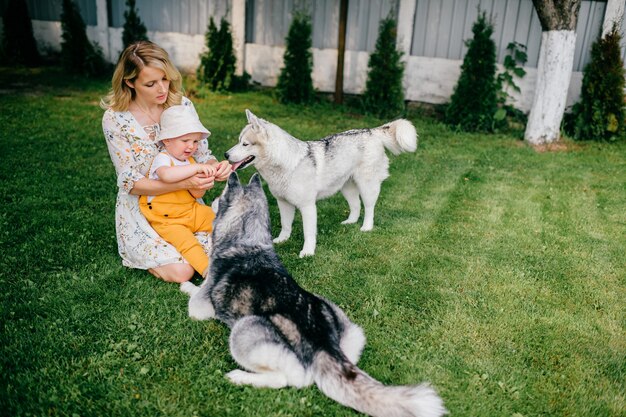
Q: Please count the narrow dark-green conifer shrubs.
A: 8